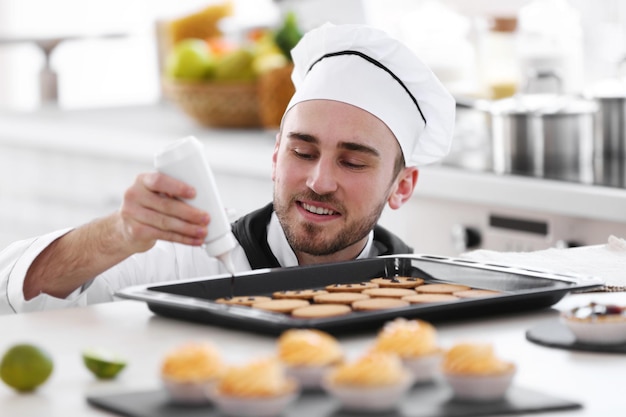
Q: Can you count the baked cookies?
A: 12